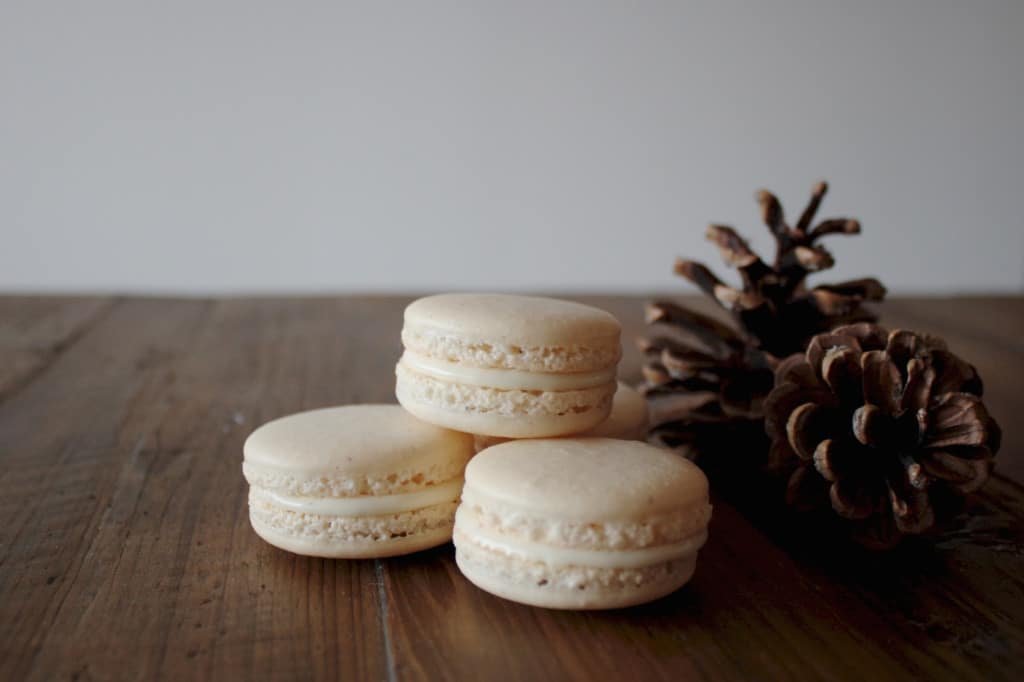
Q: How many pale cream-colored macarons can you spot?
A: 4